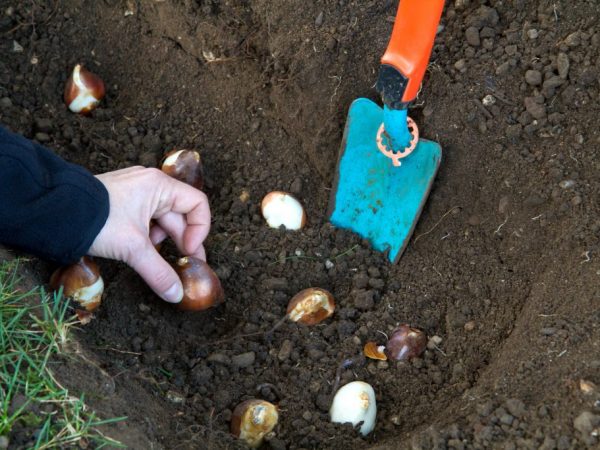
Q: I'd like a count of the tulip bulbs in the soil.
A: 9